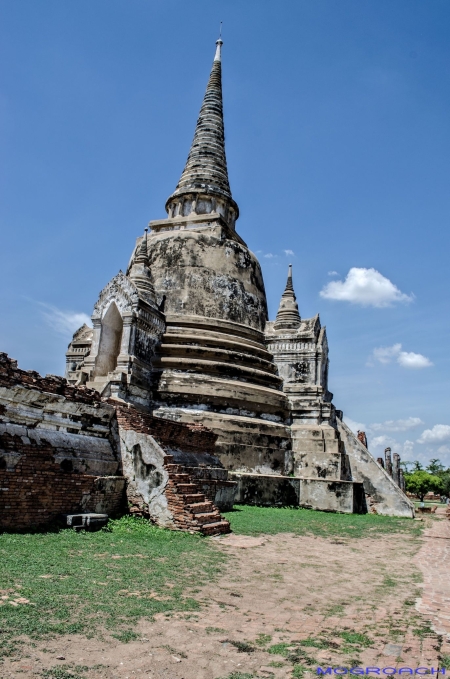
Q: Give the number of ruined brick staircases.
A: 1